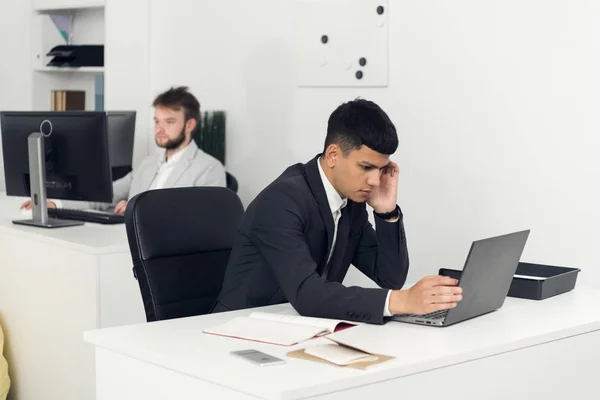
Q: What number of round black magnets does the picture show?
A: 4